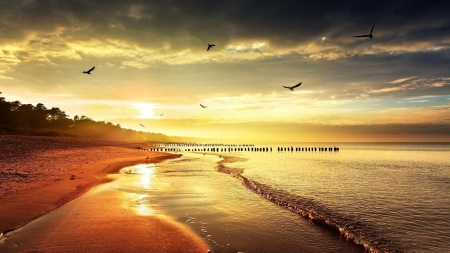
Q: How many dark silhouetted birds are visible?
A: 7